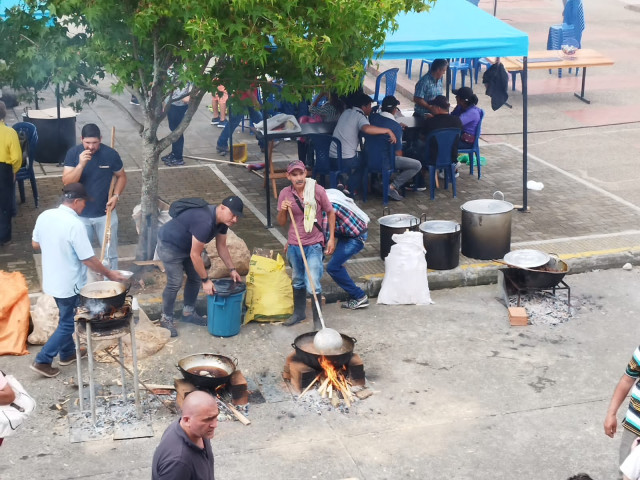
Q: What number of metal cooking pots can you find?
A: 8